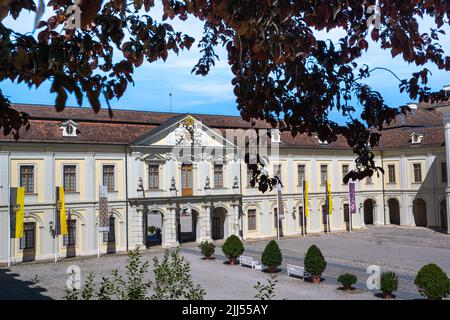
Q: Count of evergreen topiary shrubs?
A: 7